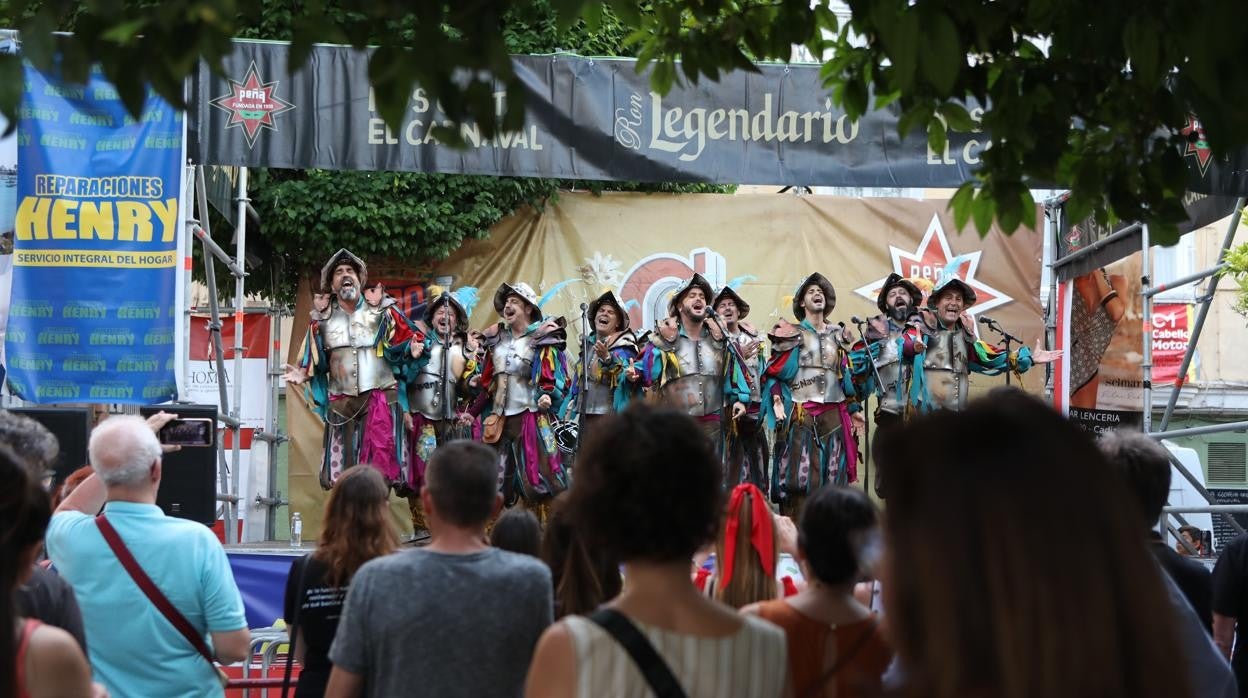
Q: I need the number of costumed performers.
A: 9